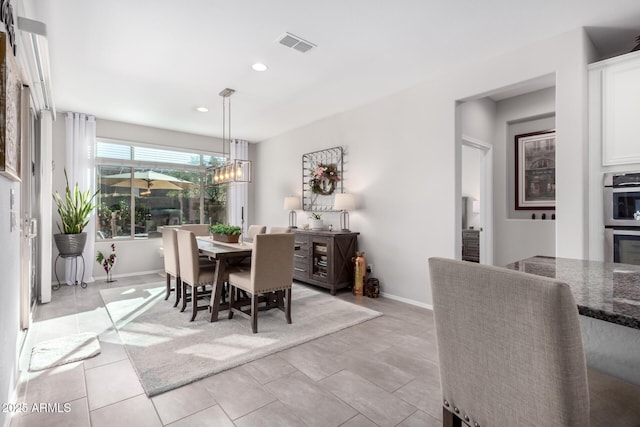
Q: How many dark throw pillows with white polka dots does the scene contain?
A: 0